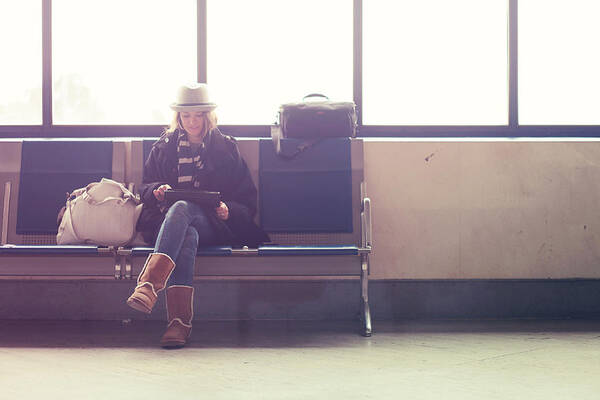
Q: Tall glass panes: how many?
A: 5